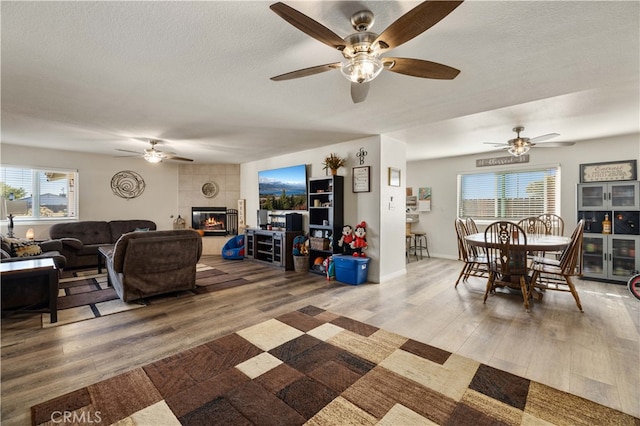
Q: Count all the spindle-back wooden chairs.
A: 6